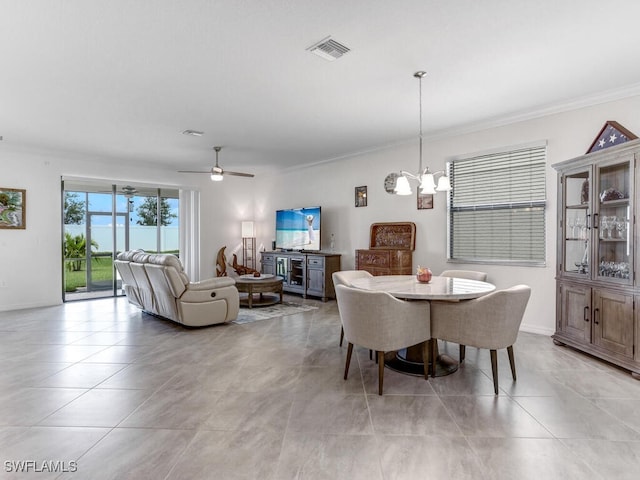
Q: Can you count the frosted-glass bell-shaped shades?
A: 5